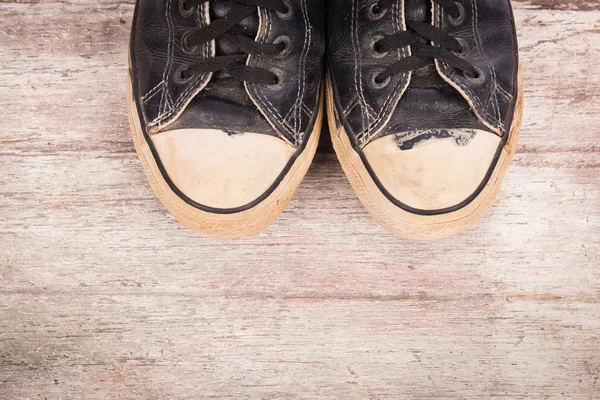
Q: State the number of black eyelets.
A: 12